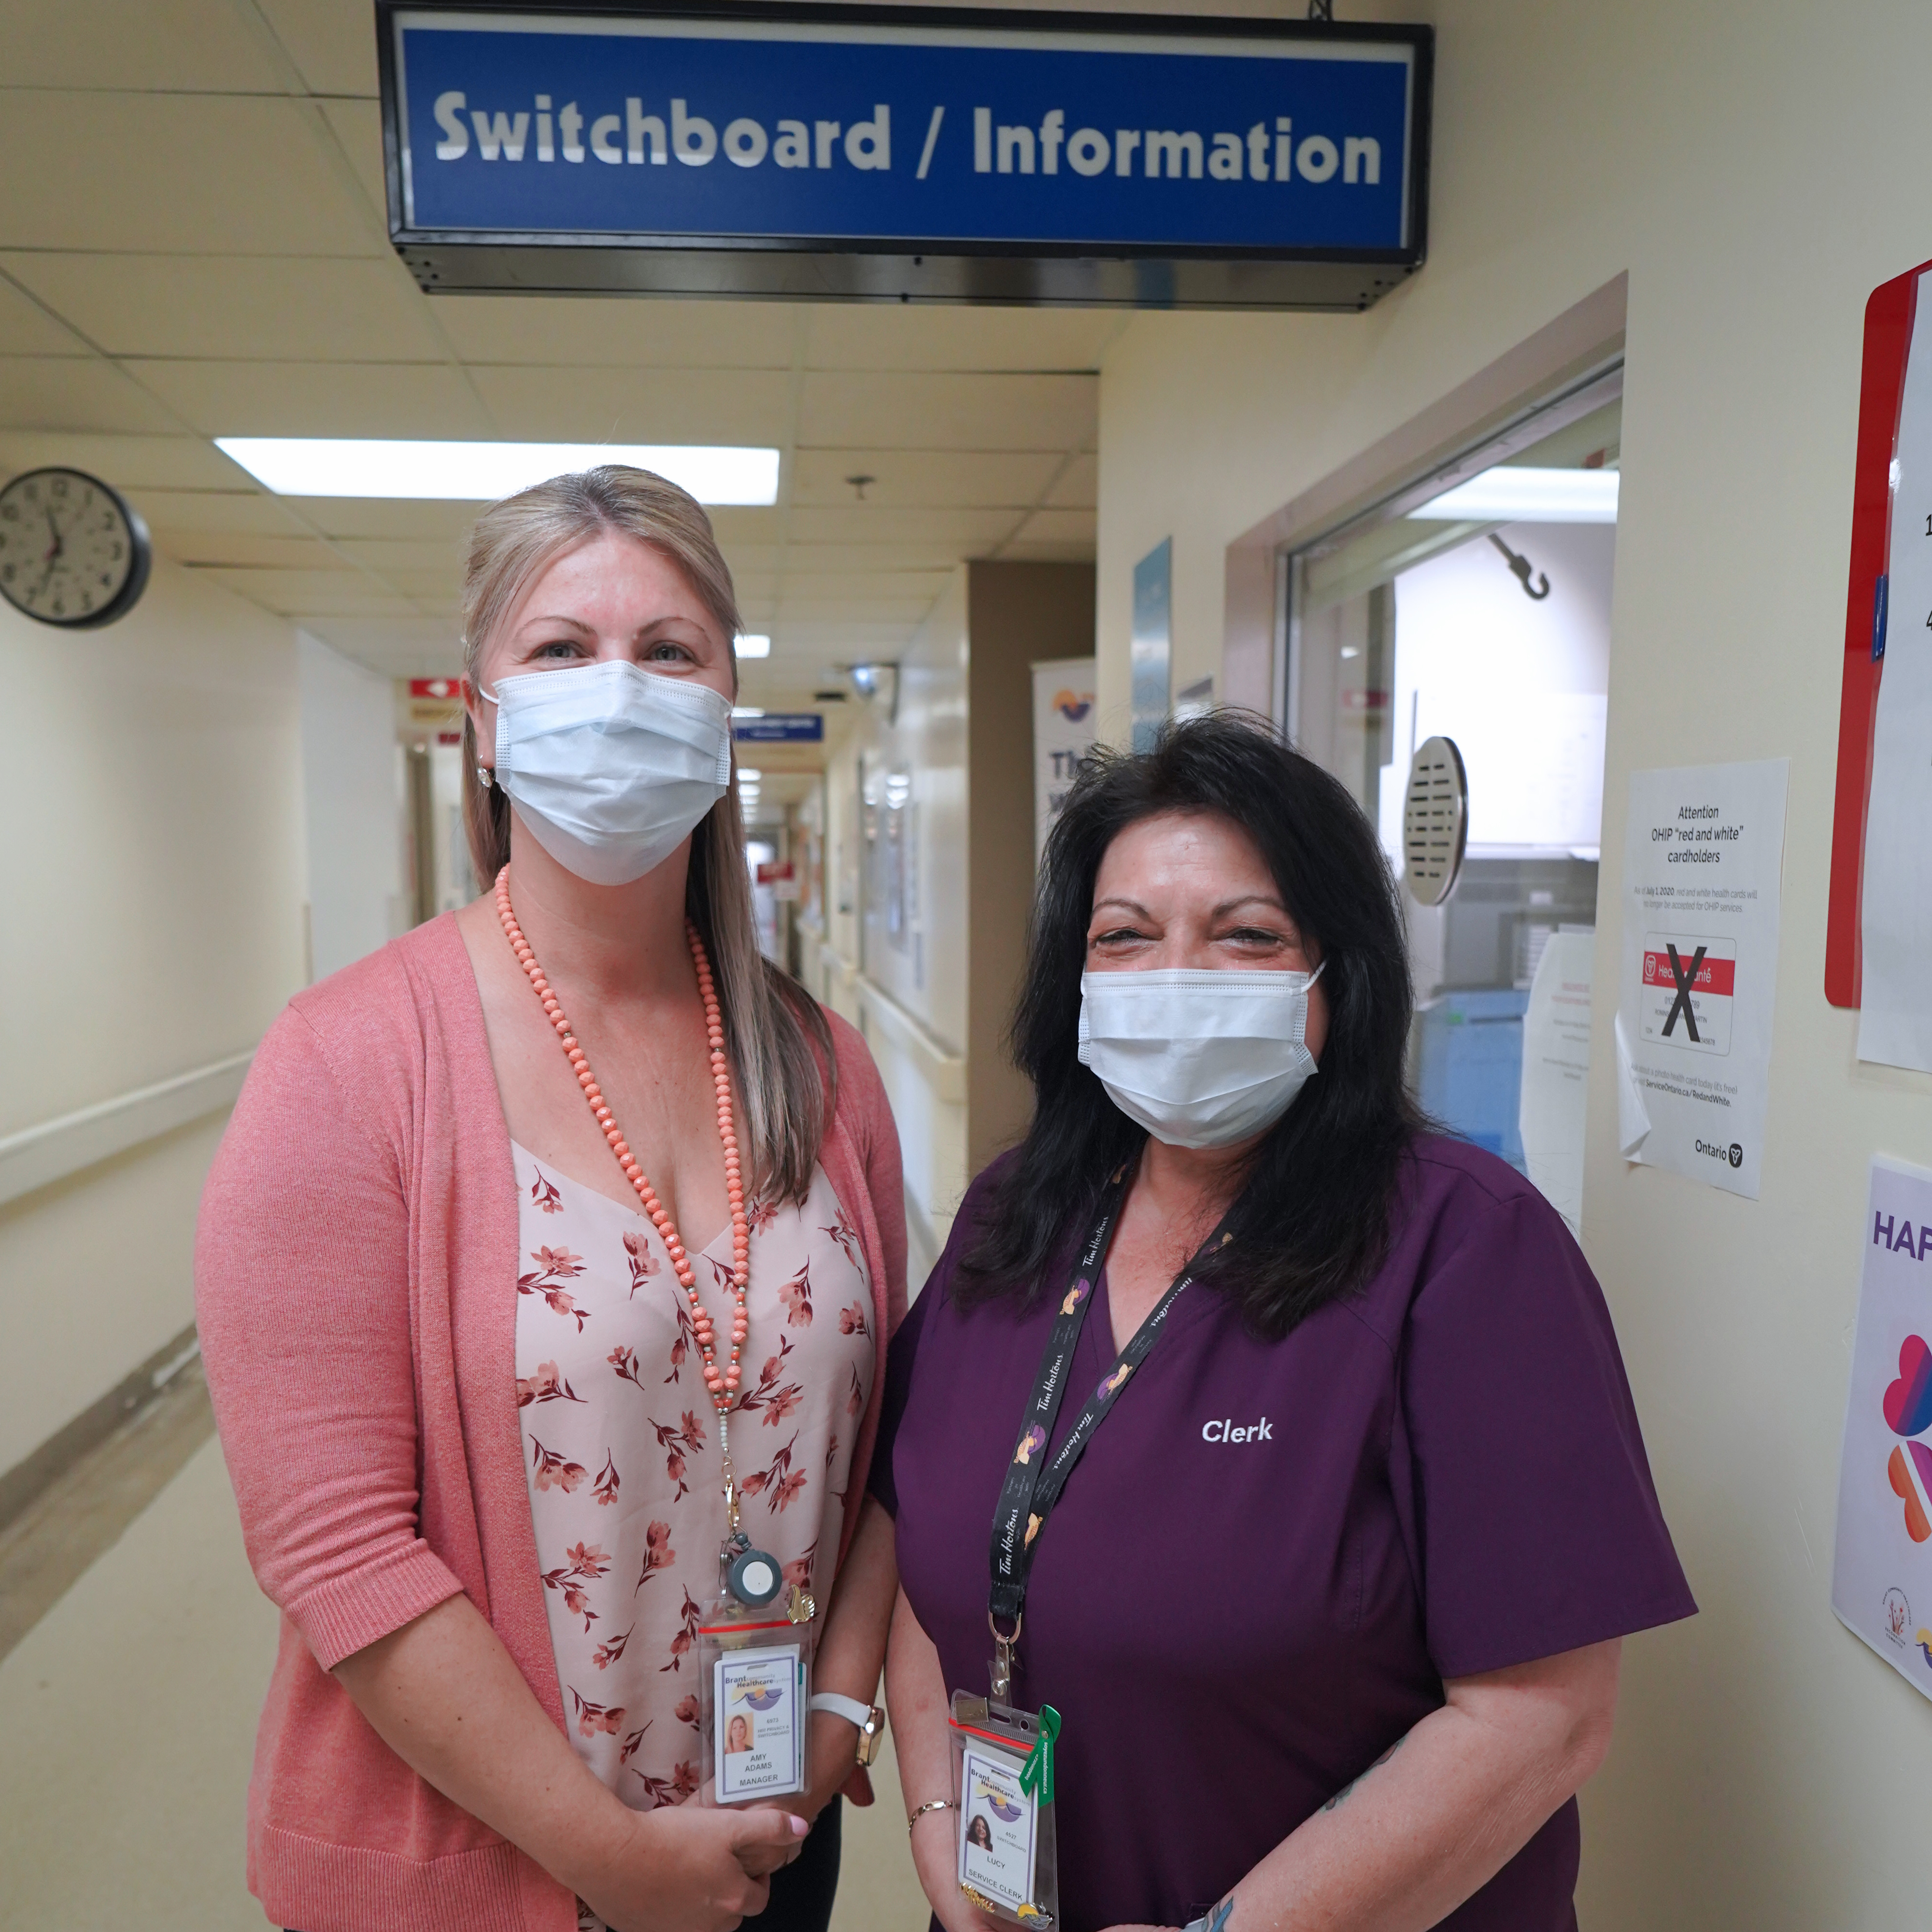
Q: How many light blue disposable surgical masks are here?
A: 2